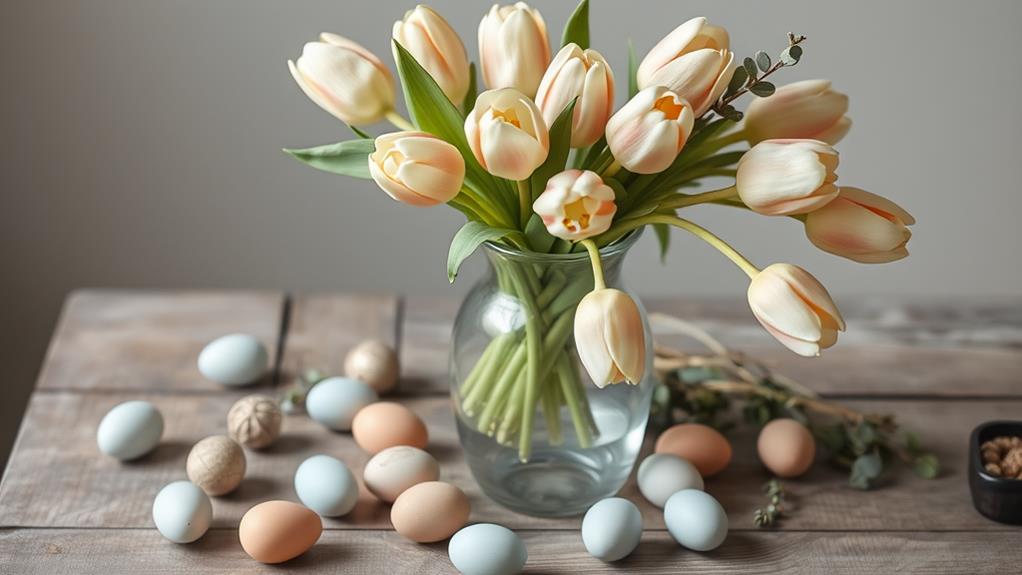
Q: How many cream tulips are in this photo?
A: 14